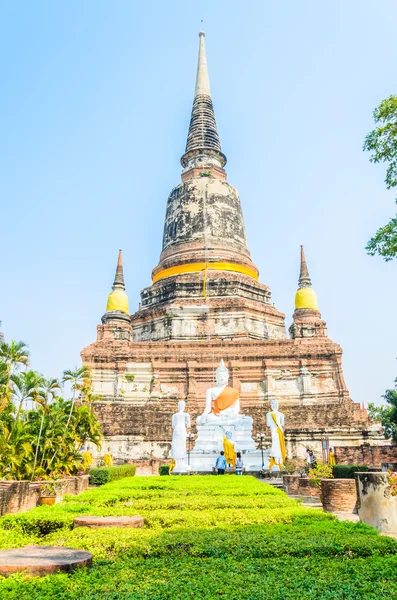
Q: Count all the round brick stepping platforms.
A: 2